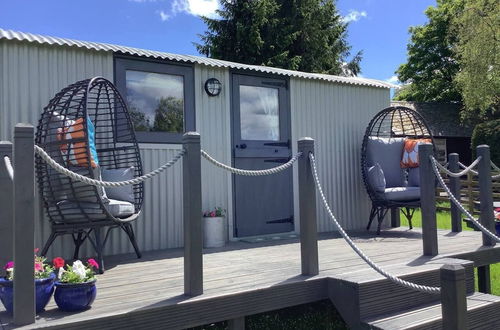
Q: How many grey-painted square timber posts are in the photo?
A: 8